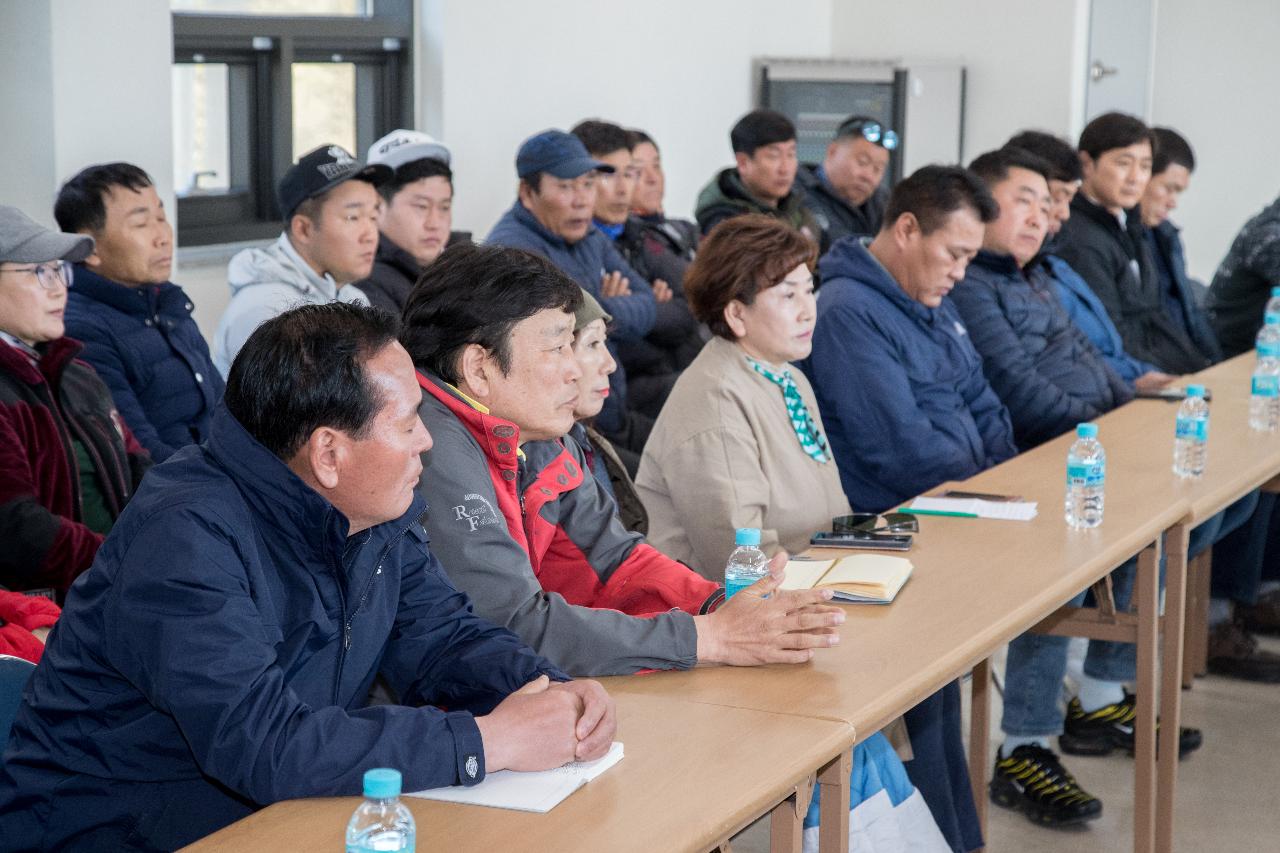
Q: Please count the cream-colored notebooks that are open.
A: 1